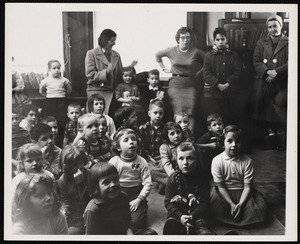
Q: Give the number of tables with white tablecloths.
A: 0